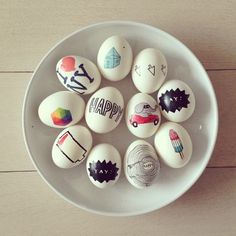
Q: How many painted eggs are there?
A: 11